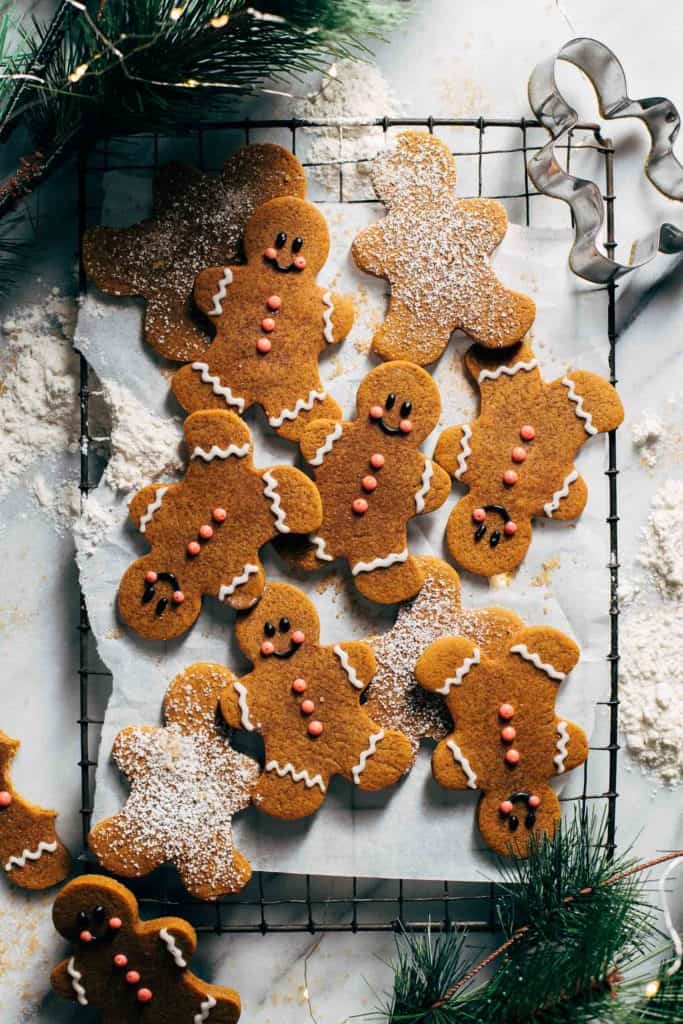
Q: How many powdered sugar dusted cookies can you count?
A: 4